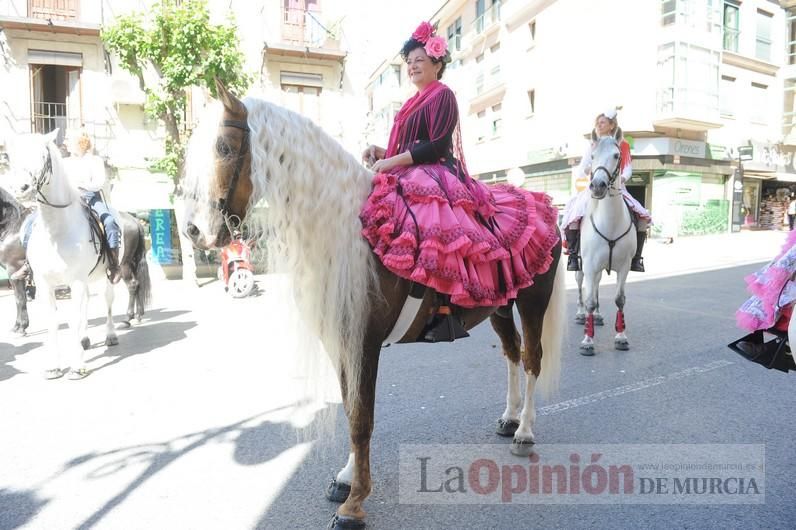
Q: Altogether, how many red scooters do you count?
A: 1